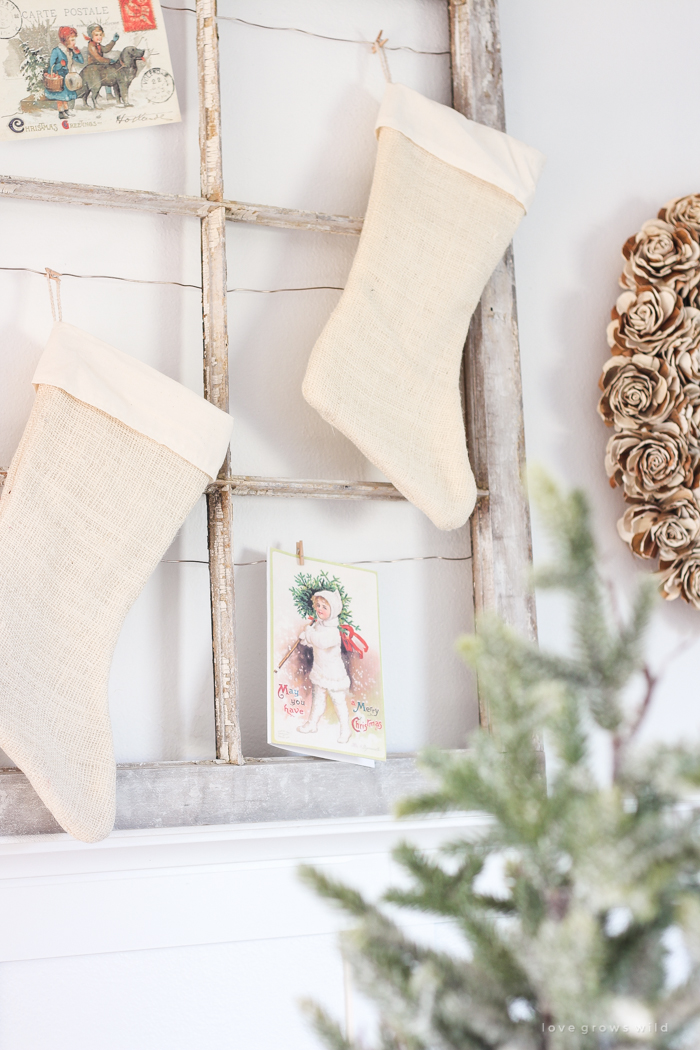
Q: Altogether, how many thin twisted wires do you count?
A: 3